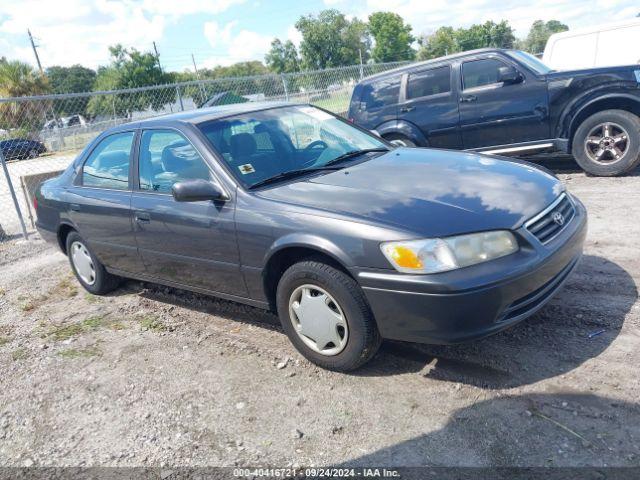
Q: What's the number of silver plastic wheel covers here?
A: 2